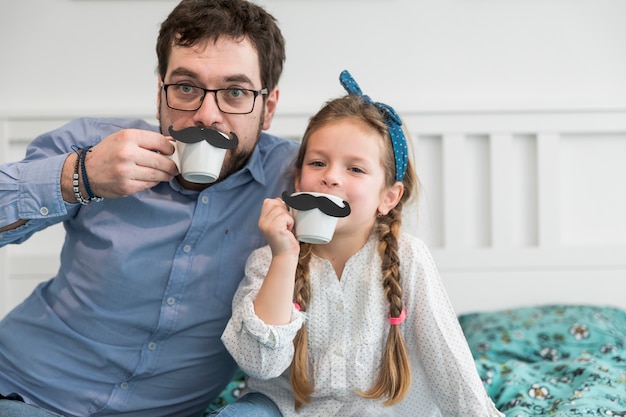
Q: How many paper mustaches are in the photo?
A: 2